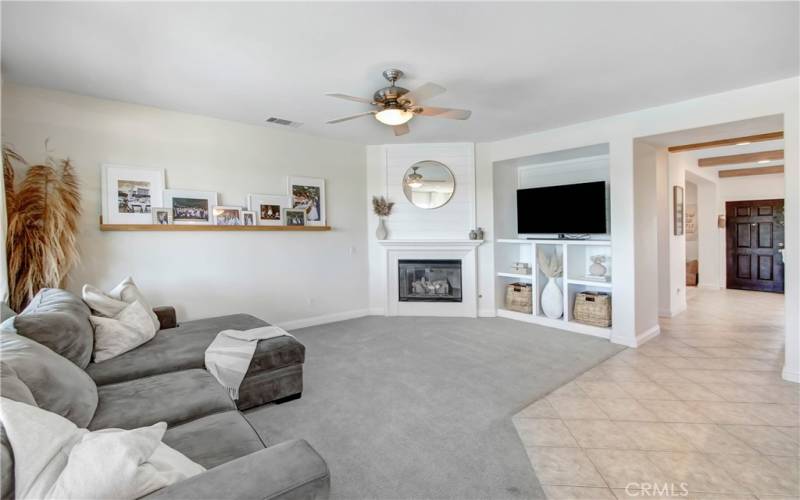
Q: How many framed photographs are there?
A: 8